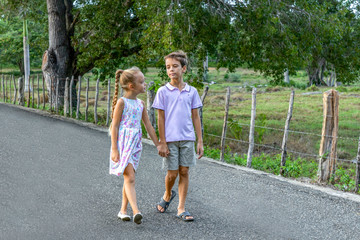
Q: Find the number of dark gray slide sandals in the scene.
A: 2